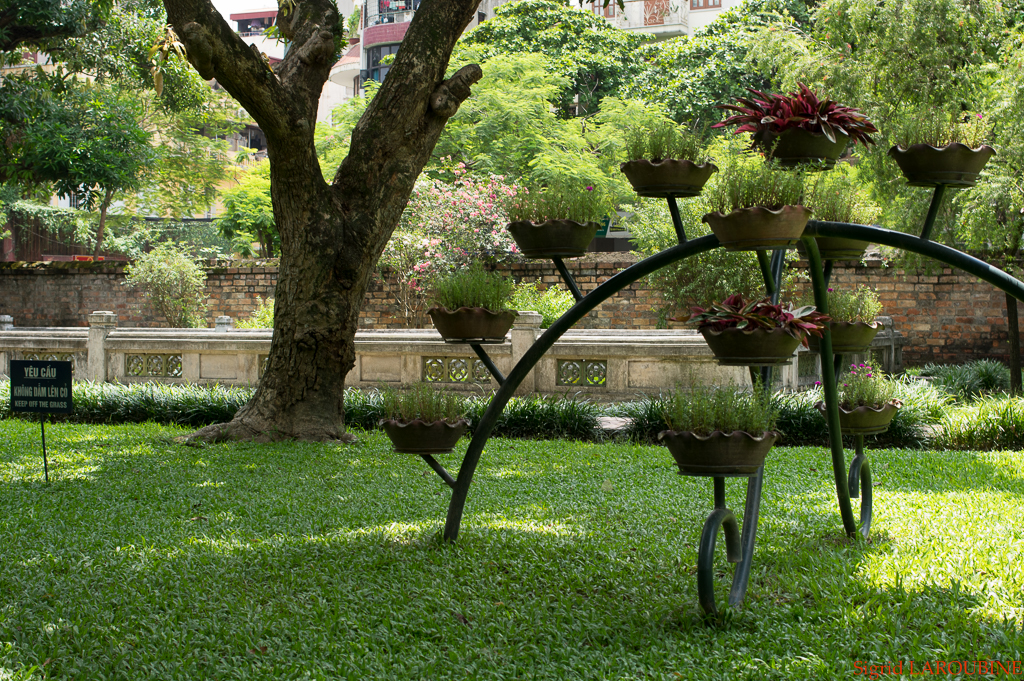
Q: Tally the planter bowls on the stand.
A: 12